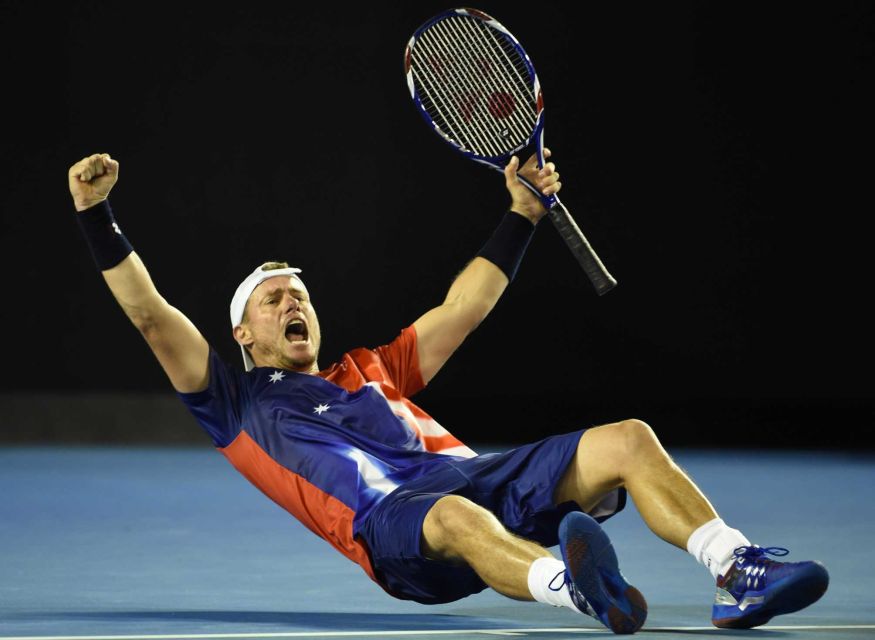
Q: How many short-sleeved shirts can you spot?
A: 1